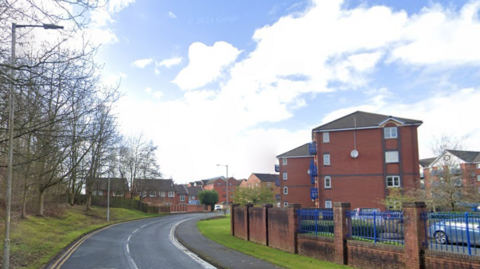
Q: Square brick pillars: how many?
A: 6